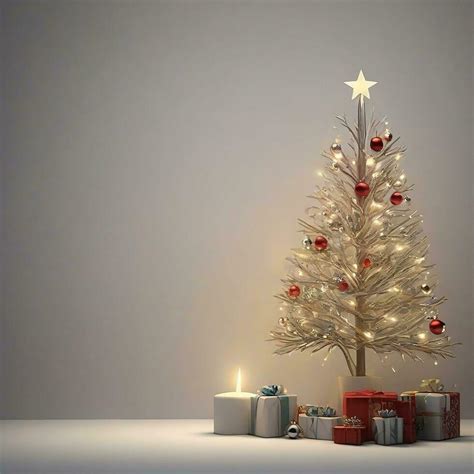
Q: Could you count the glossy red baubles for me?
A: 8